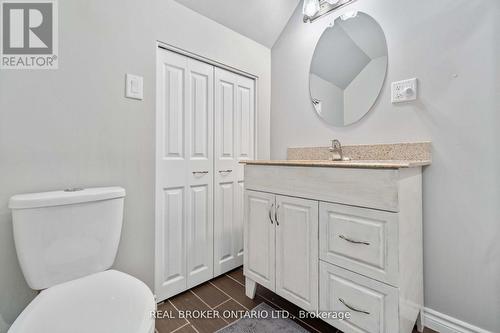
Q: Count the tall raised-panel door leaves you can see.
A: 4